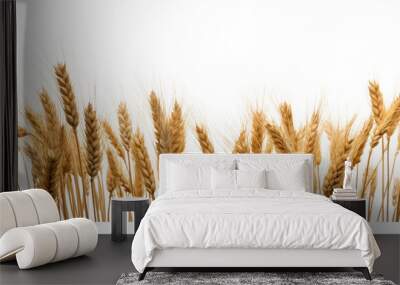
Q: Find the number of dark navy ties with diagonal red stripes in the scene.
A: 0